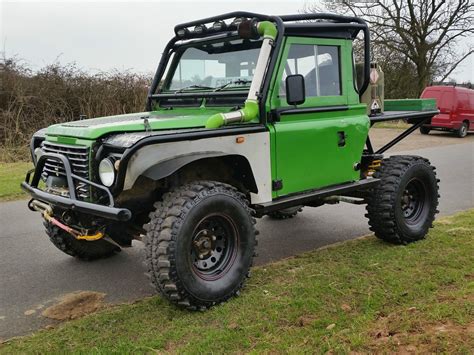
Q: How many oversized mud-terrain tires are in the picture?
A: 4